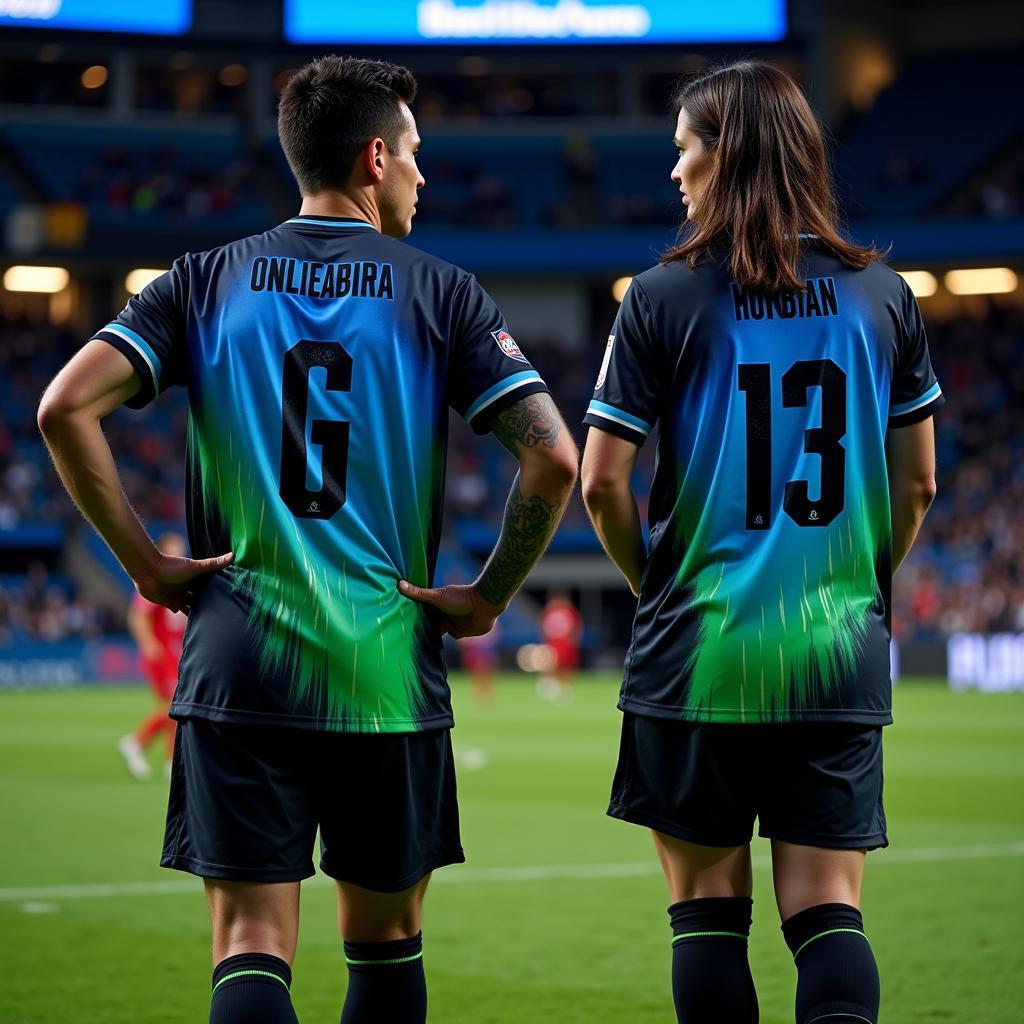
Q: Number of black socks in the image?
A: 4